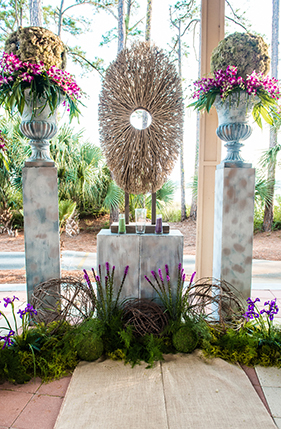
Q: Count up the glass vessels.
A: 3